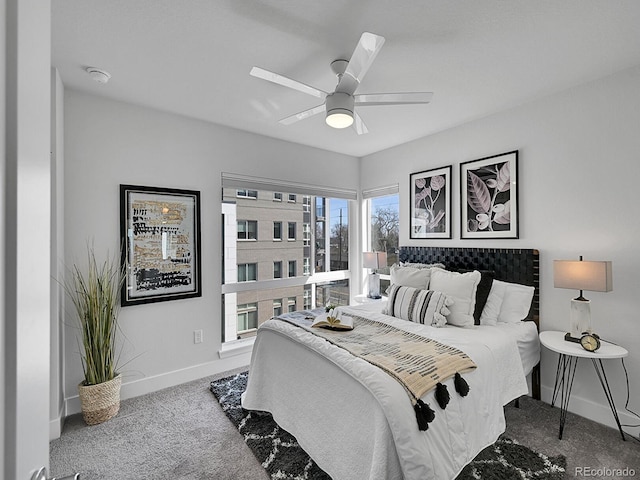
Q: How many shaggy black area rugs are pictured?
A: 1